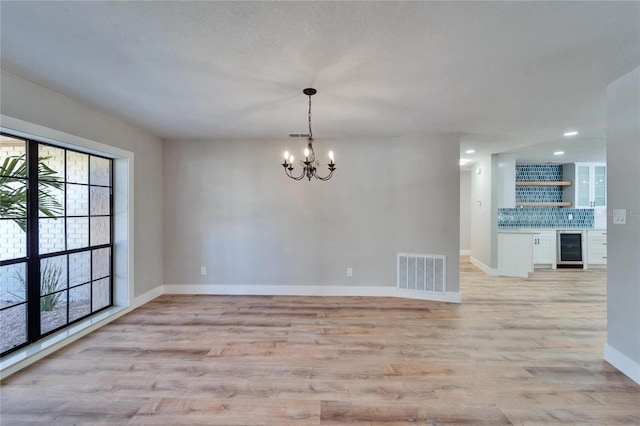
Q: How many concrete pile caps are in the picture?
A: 0